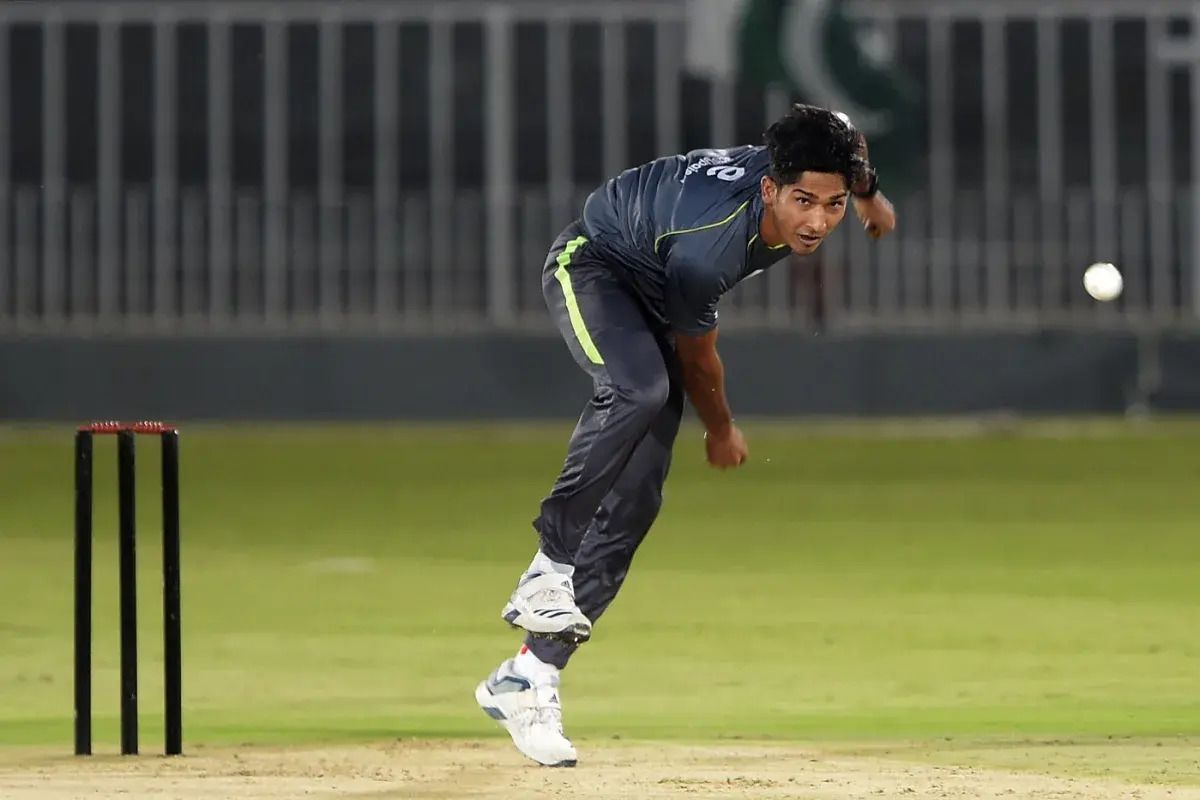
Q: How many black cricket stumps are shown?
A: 3